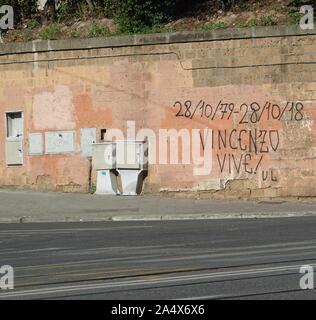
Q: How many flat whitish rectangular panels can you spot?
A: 3